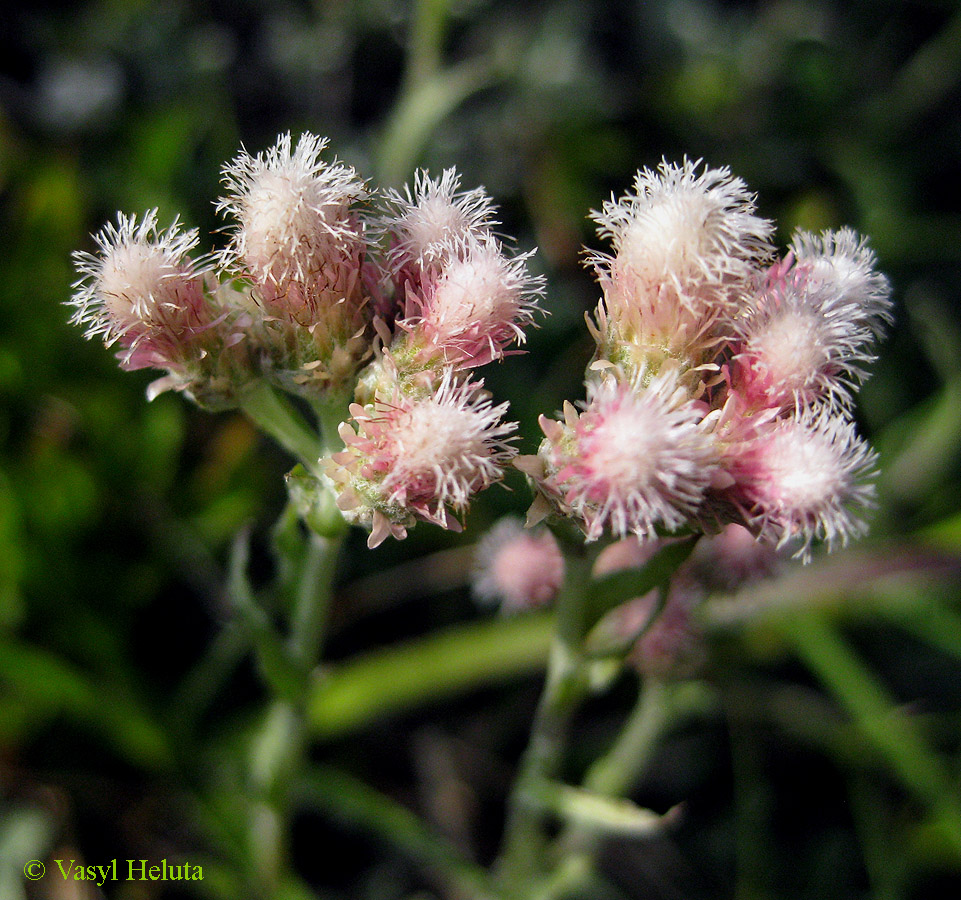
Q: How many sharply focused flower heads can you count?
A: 10